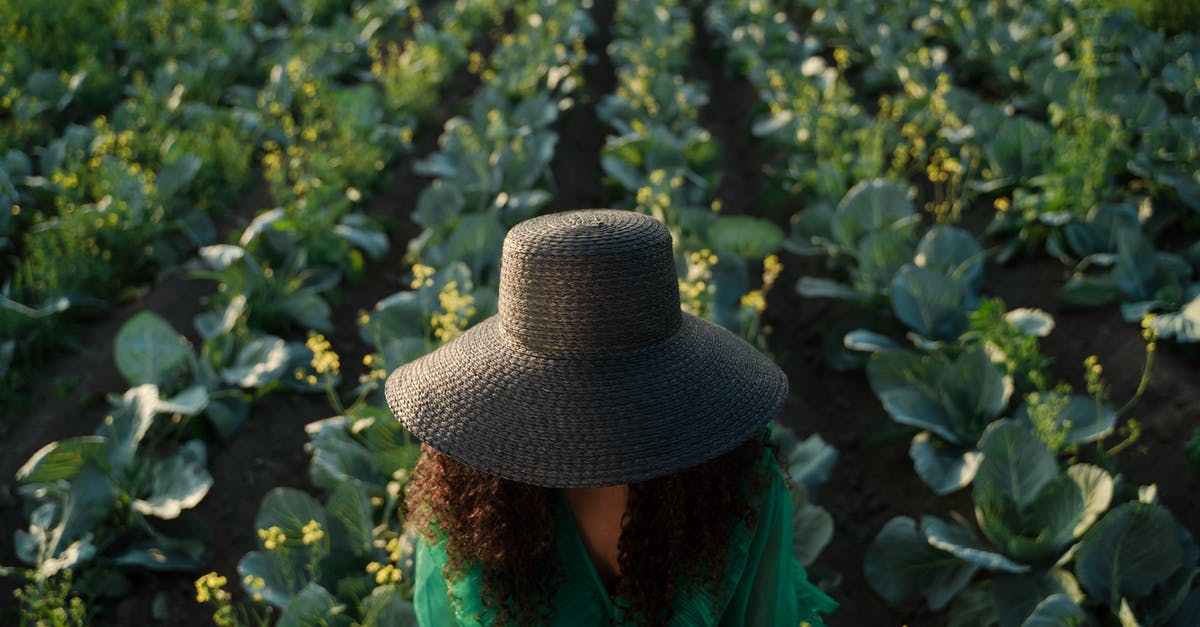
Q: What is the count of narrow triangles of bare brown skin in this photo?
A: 1